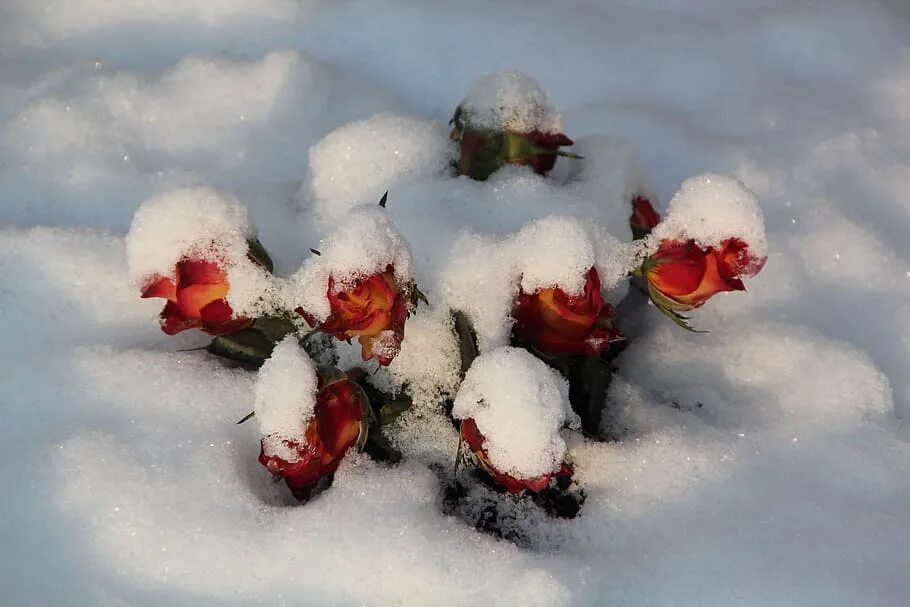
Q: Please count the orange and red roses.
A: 8